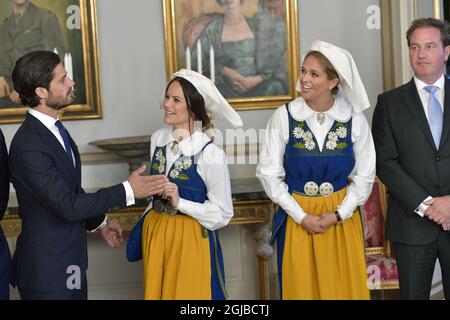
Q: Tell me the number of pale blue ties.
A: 1